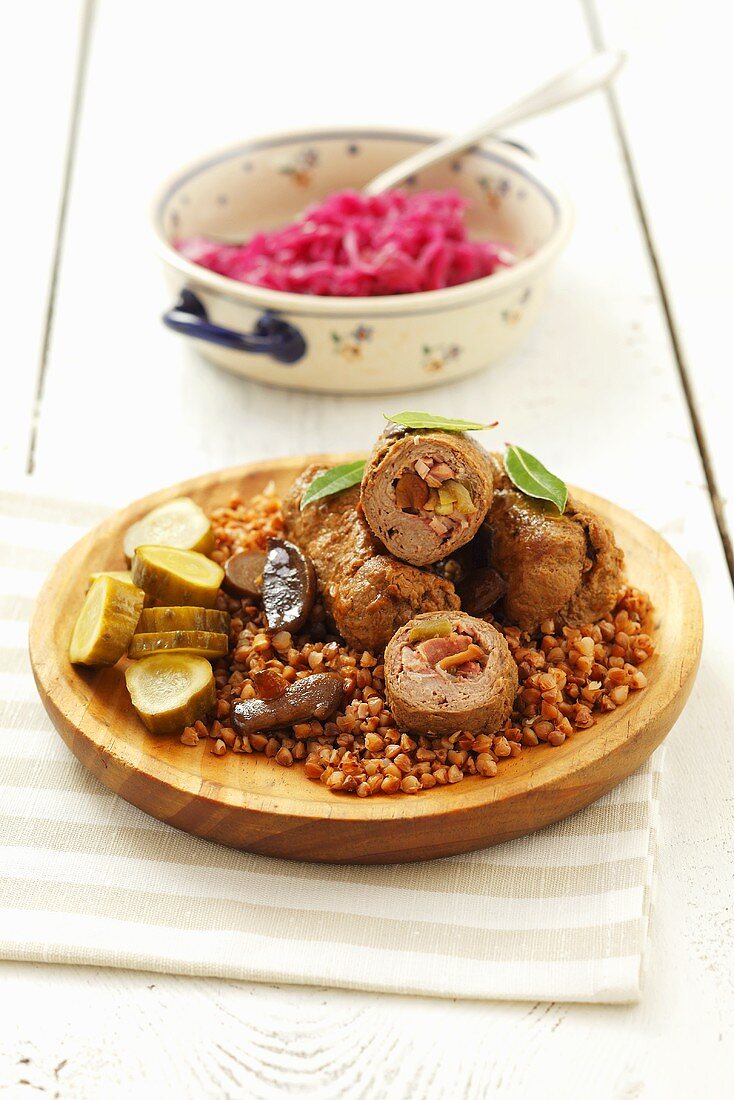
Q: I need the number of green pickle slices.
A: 7